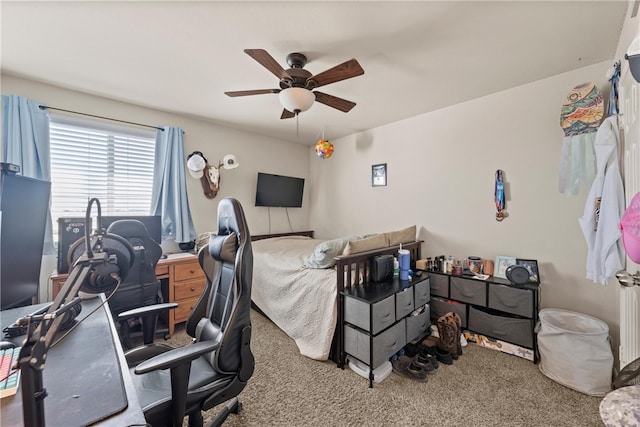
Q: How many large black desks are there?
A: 1